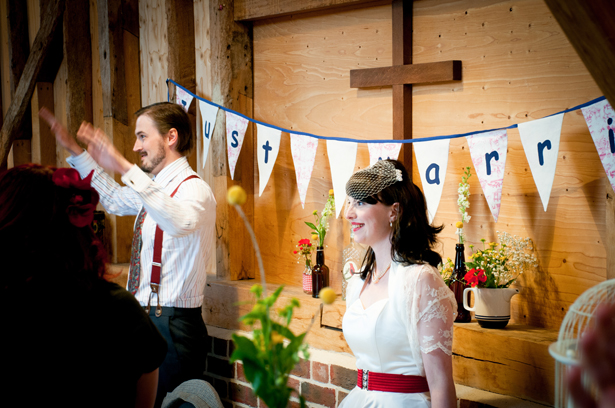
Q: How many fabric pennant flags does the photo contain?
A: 11